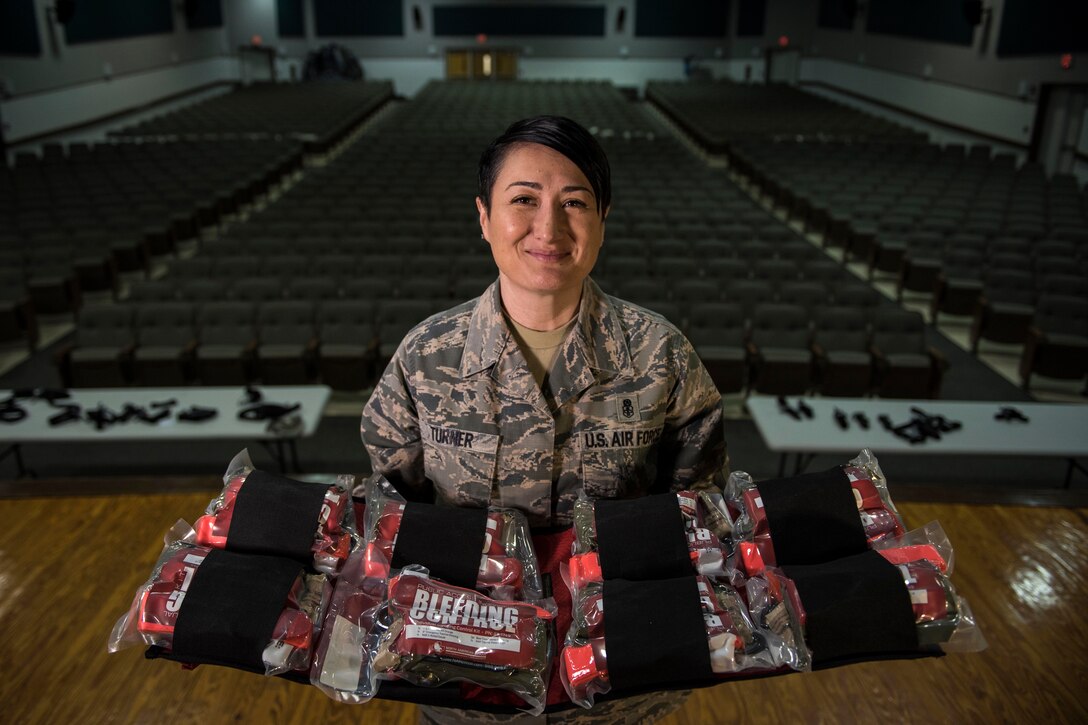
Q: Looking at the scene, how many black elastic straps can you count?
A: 7